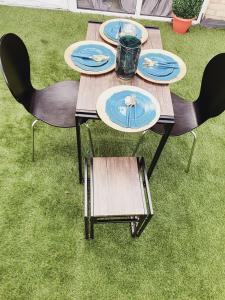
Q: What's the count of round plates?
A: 4